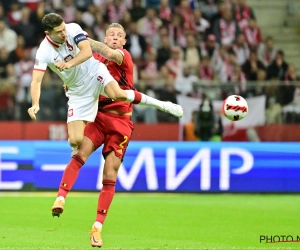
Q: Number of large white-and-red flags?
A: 1